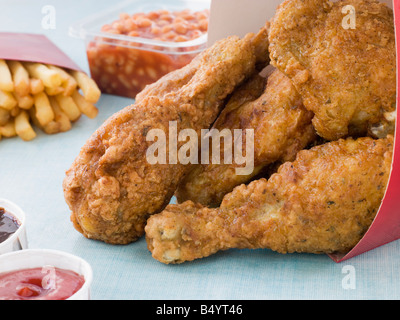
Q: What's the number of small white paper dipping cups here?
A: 2